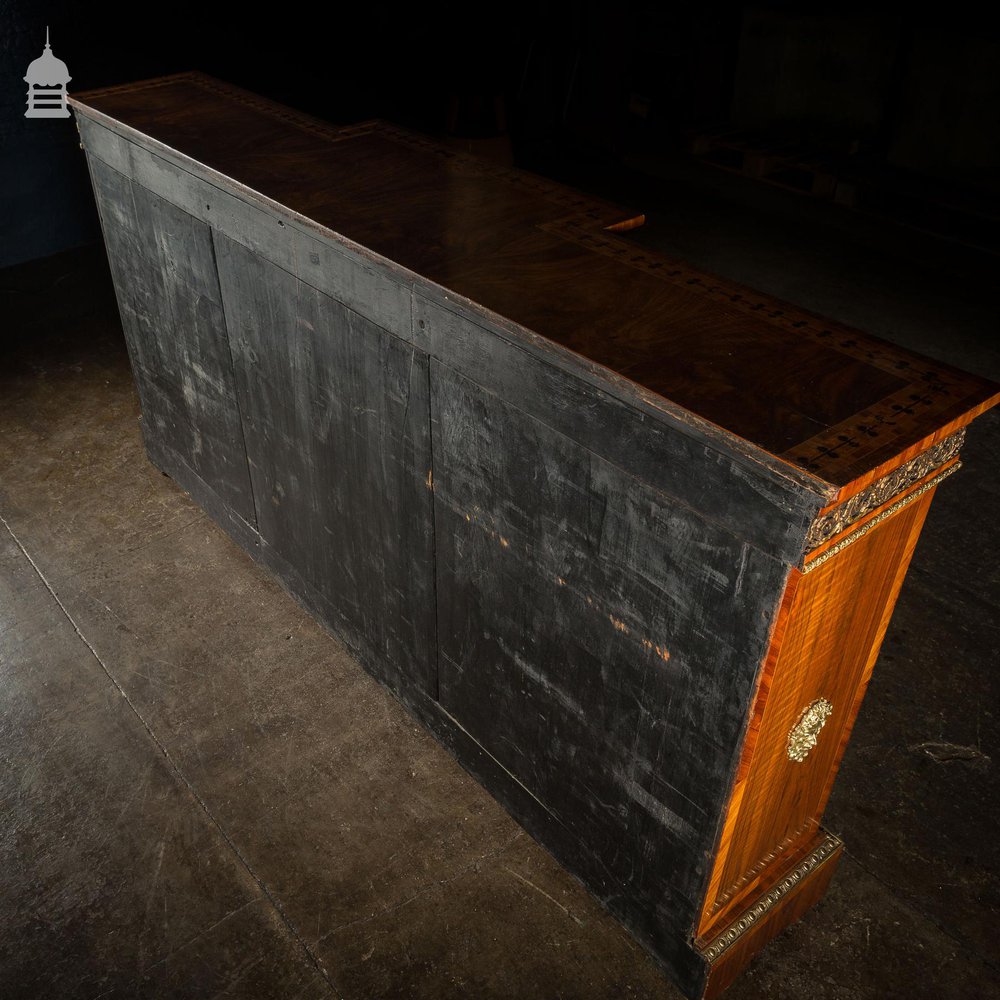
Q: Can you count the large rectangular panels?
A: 3